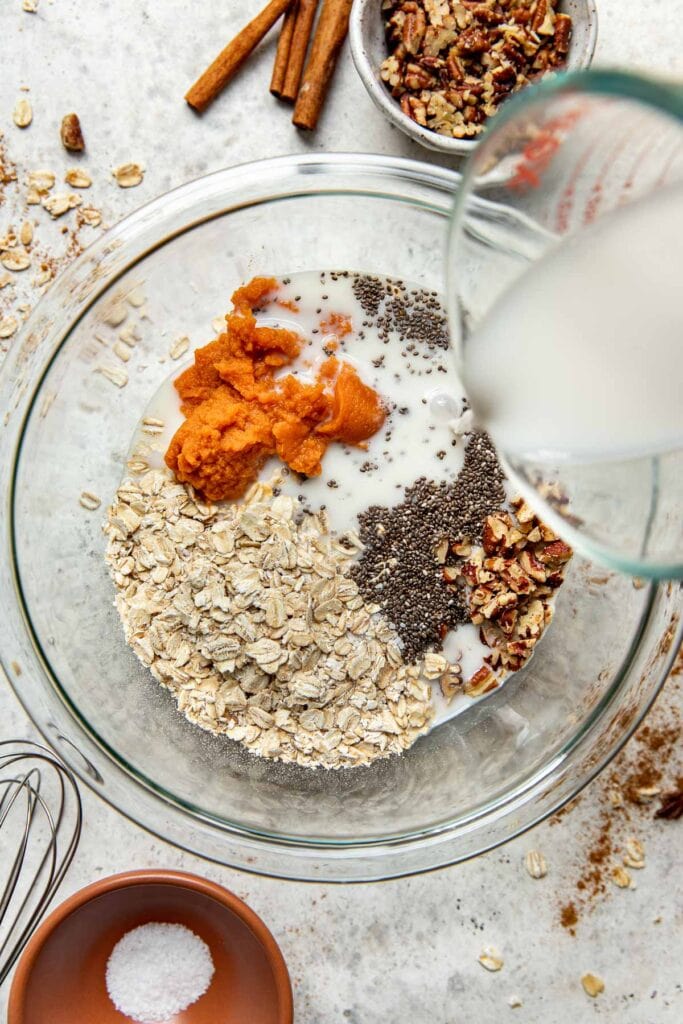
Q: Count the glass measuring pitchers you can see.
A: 1